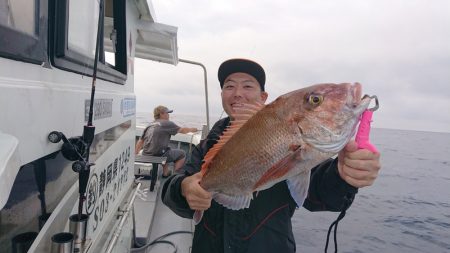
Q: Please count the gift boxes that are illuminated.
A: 0